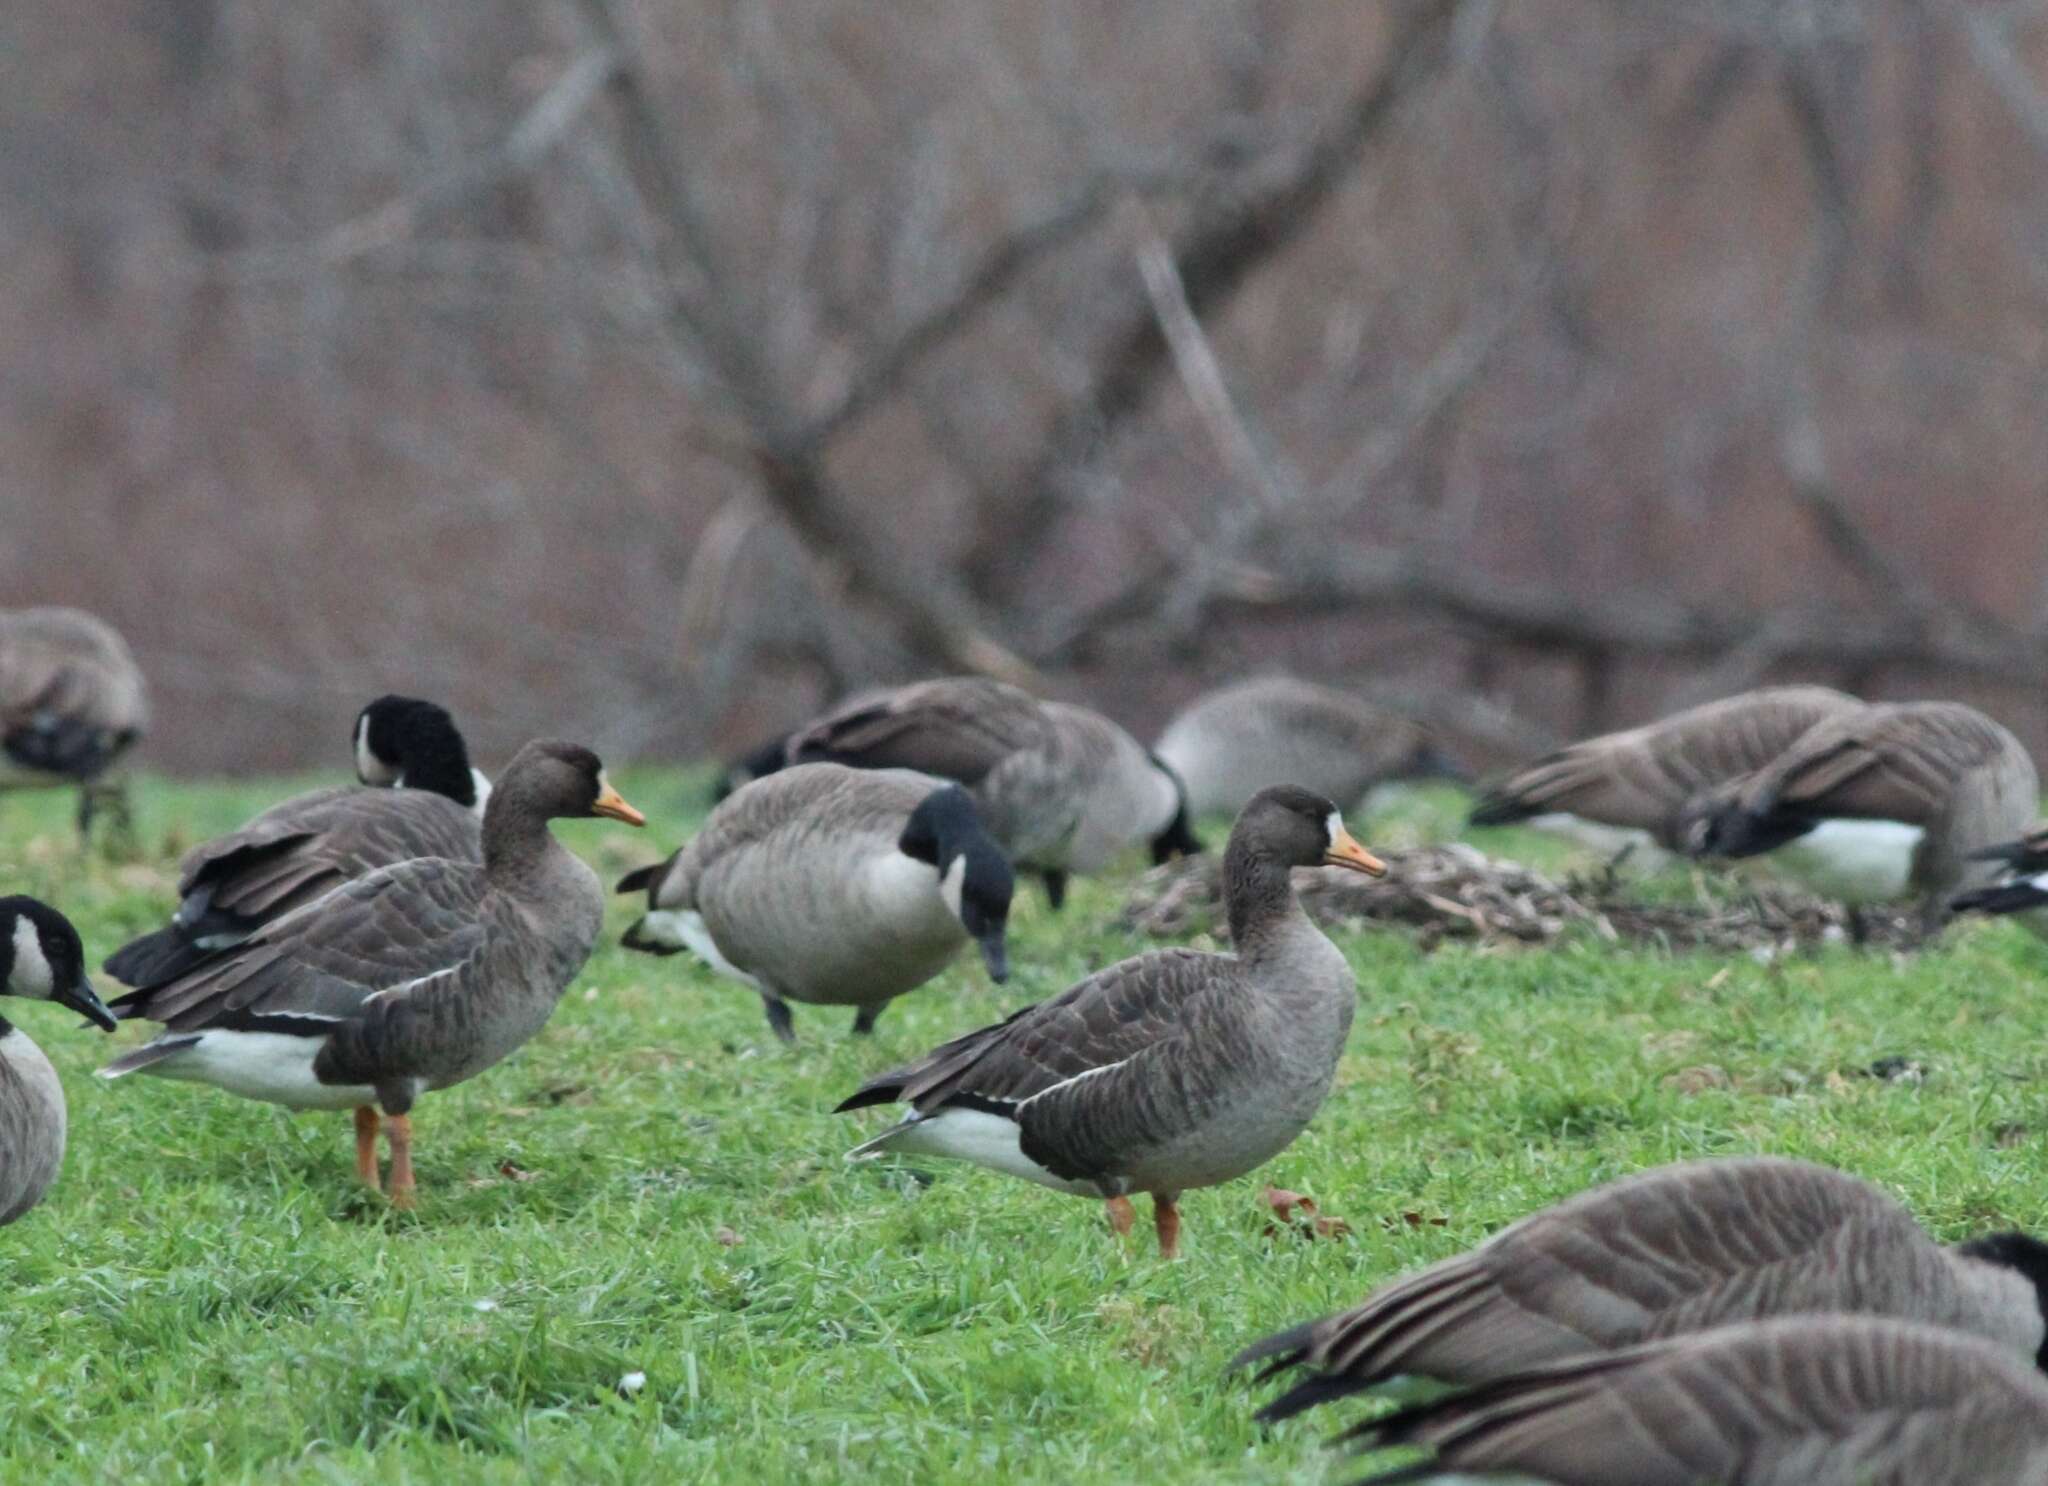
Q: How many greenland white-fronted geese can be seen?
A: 2